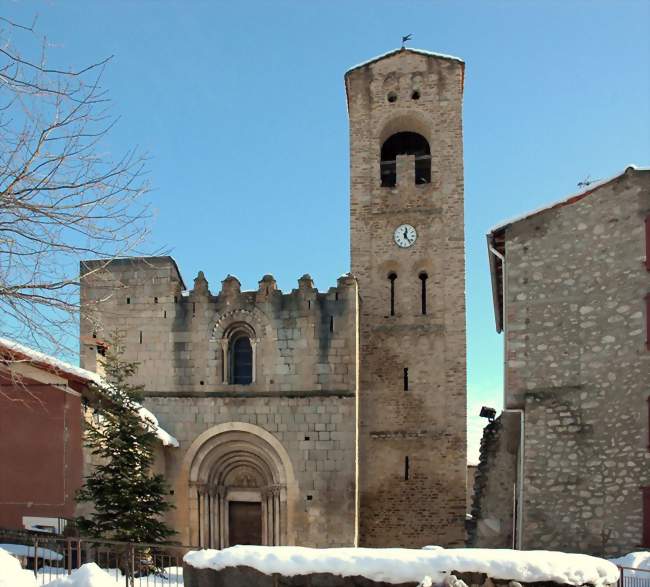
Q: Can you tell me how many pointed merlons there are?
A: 5